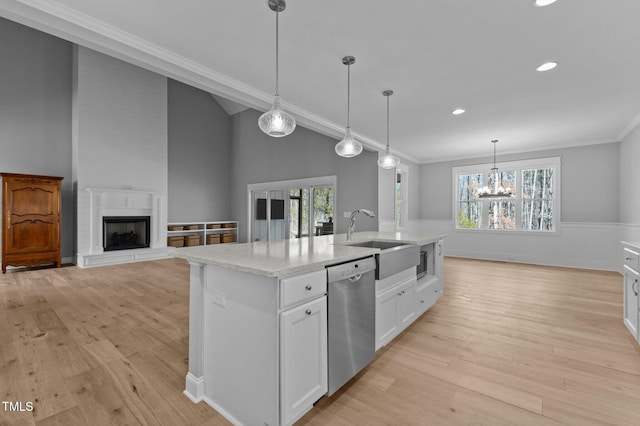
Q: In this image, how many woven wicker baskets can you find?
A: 8